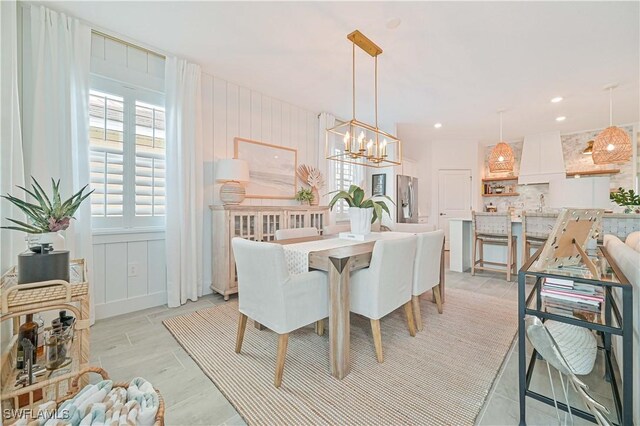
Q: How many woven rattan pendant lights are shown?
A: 2